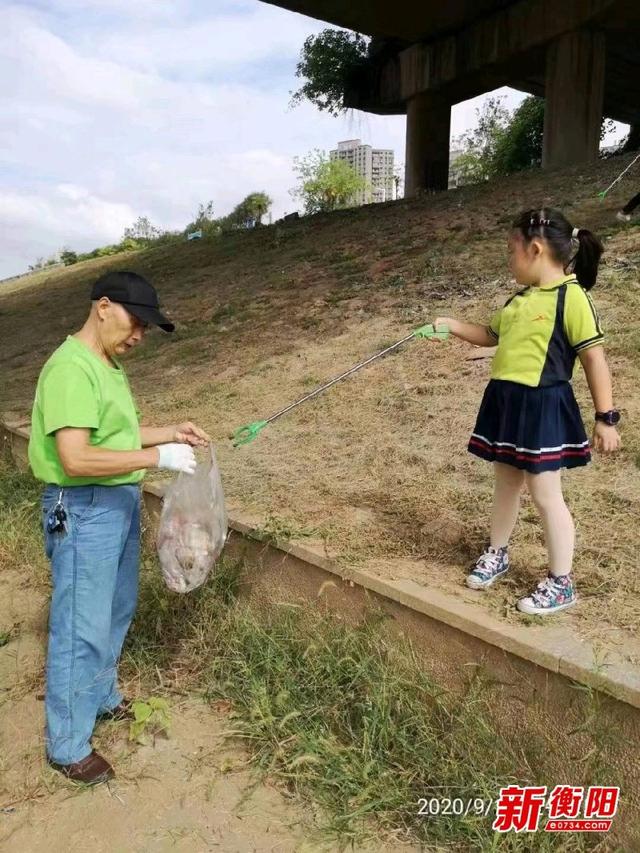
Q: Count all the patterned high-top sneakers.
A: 2